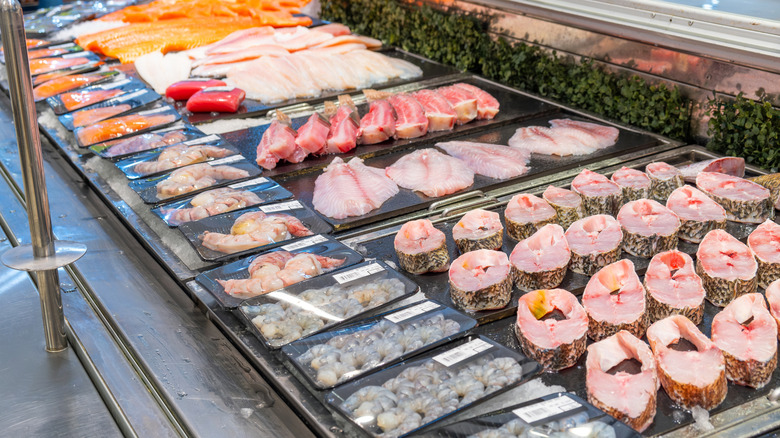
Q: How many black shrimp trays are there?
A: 4